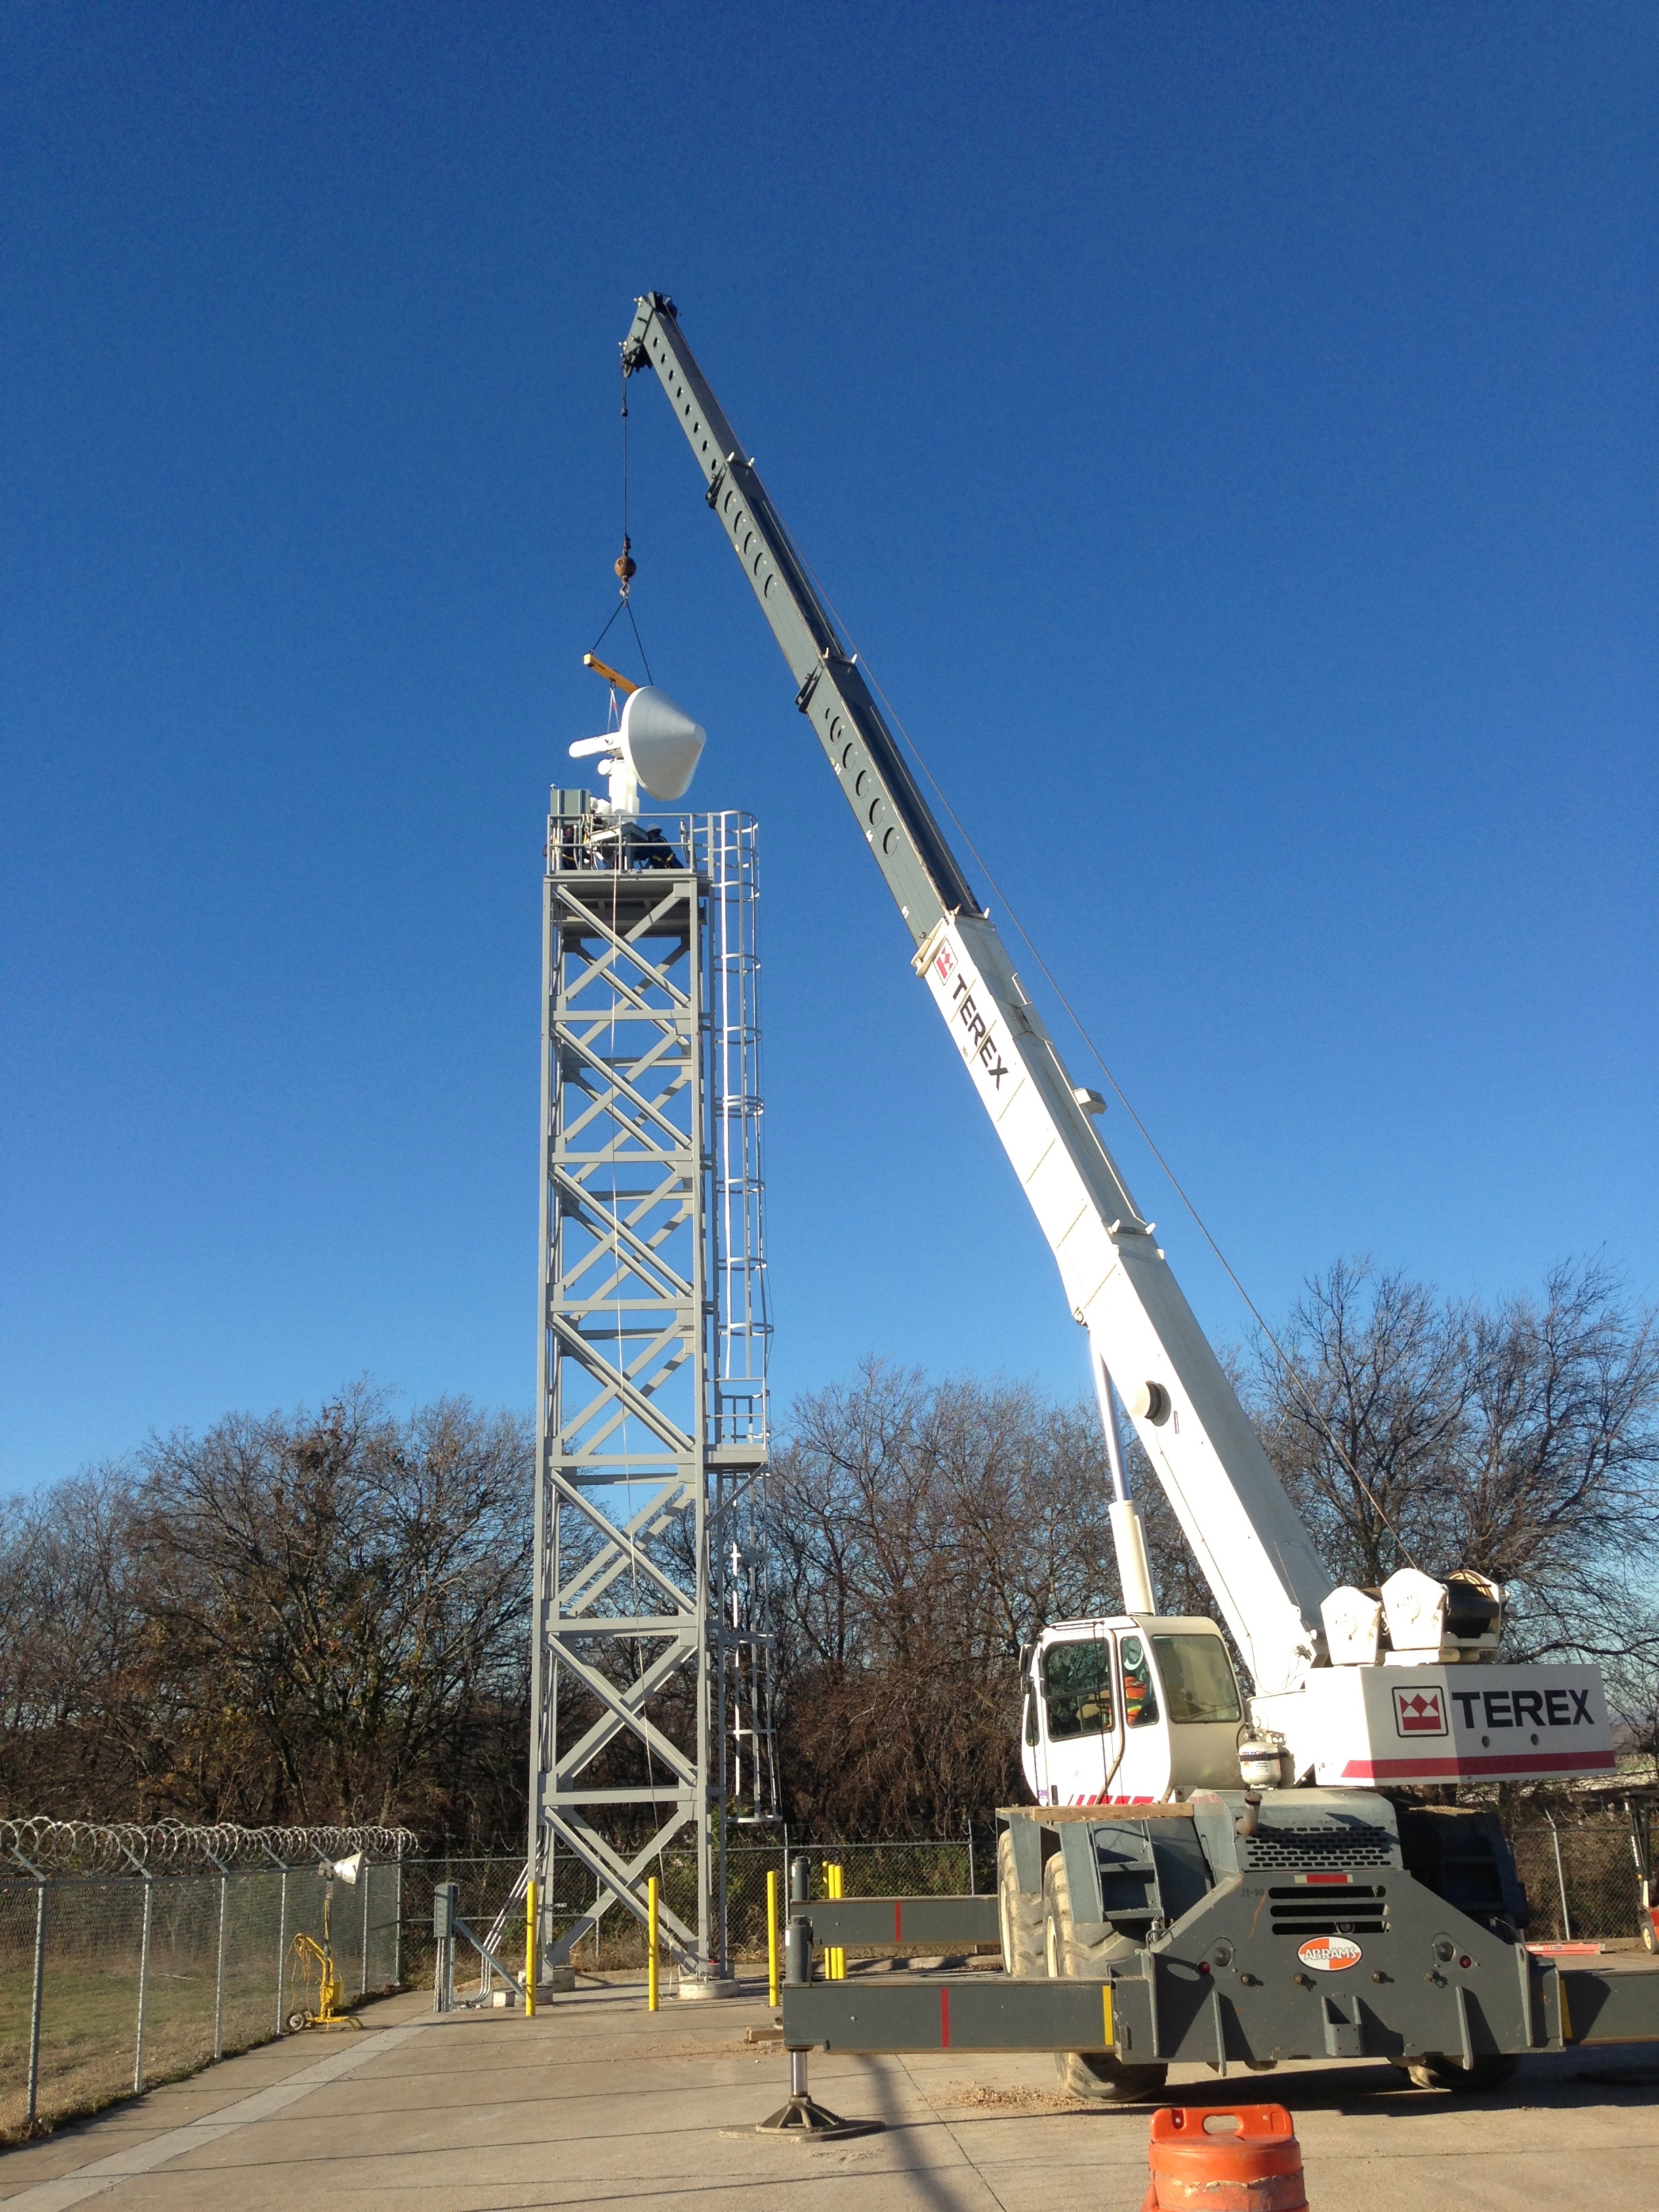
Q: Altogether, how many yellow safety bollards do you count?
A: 6